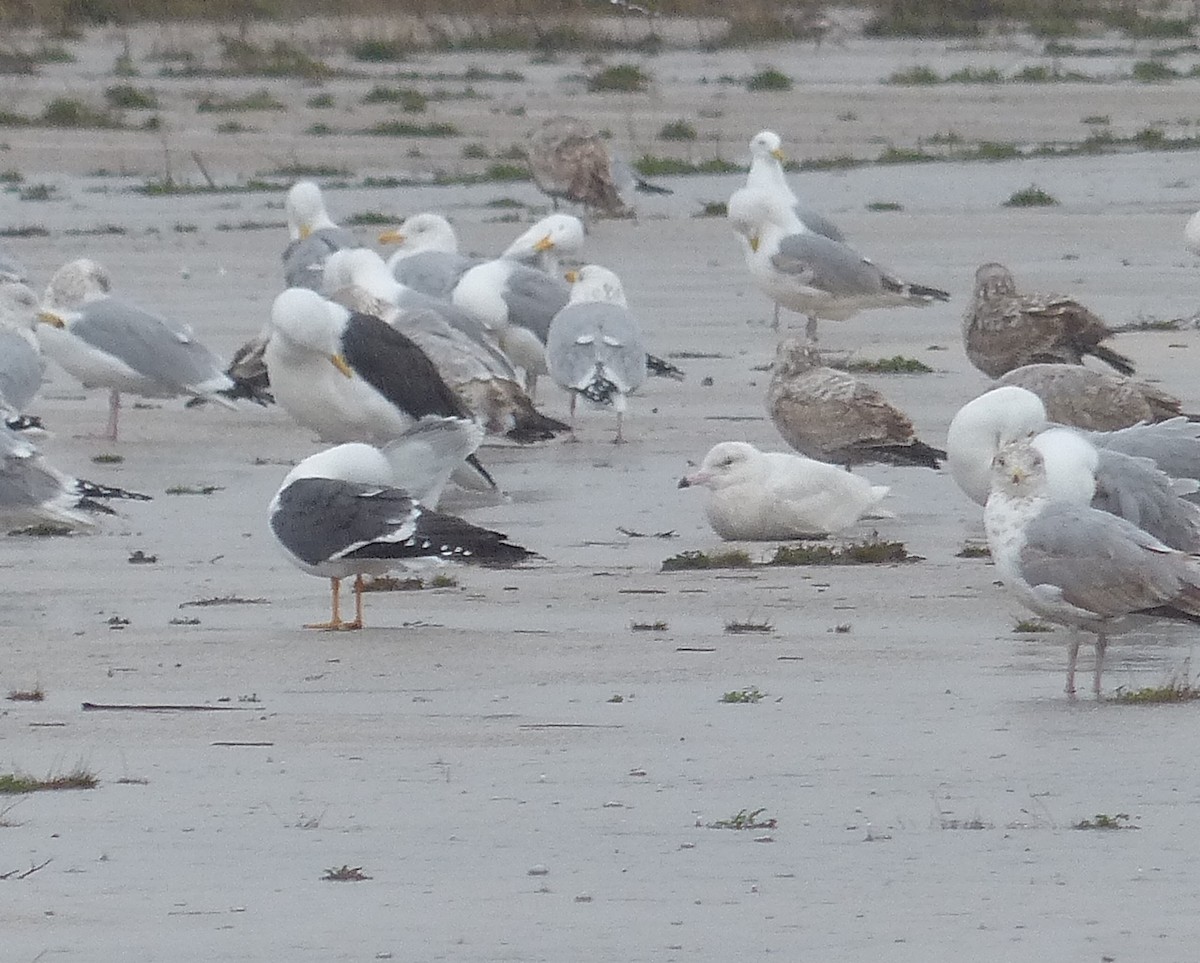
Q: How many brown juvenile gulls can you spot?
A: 4